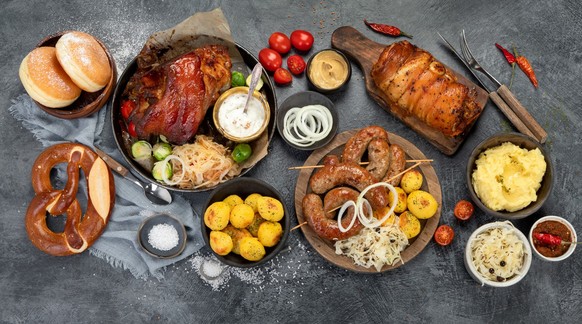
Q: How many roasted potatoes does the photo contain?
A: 15